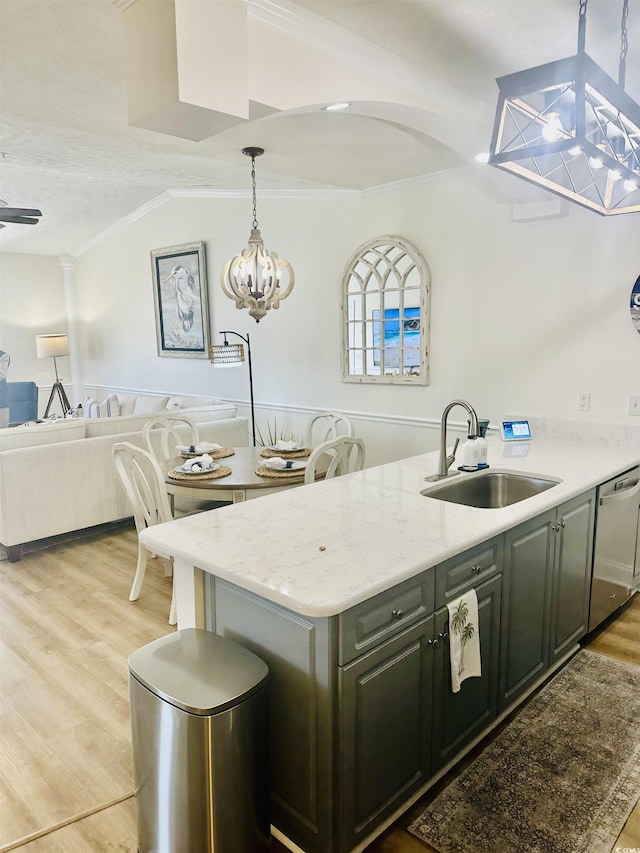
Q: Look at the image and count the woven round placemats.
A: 4